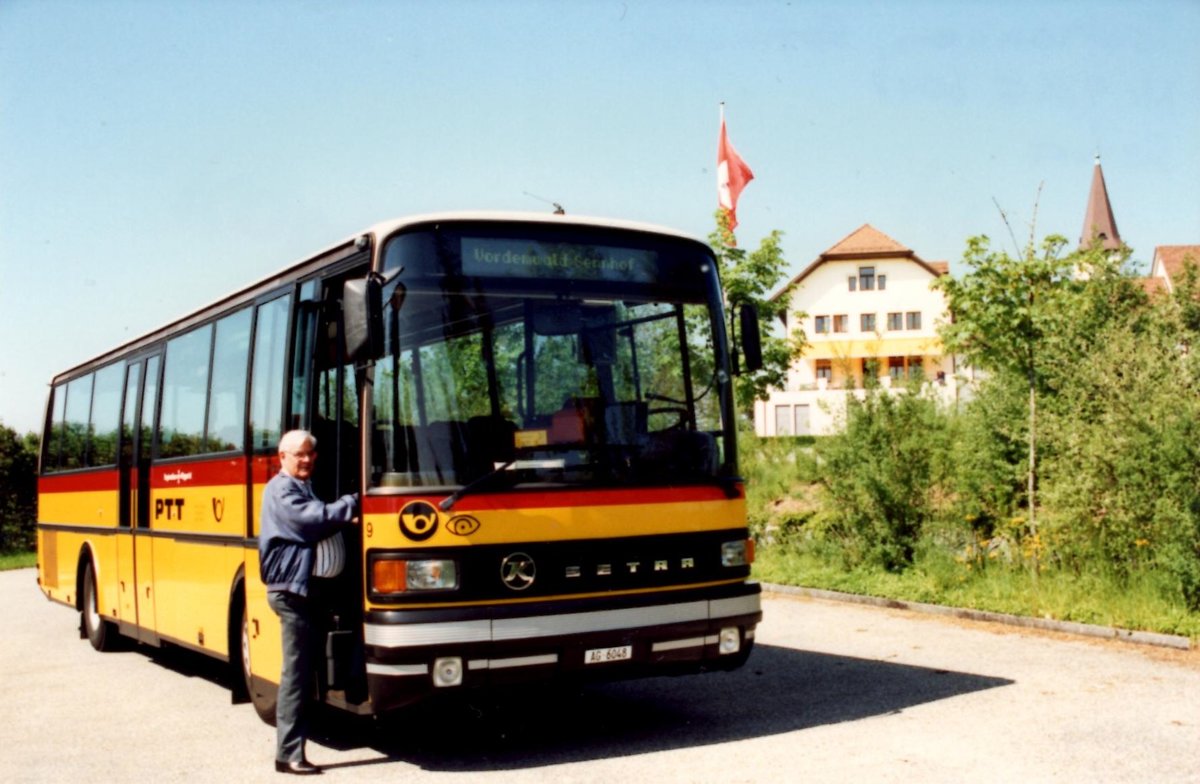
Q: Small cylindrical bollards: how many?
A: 0